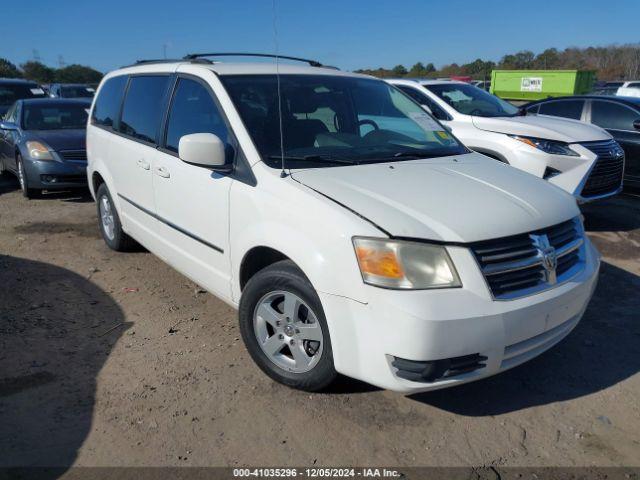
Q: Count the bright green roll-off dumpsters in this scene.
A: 1